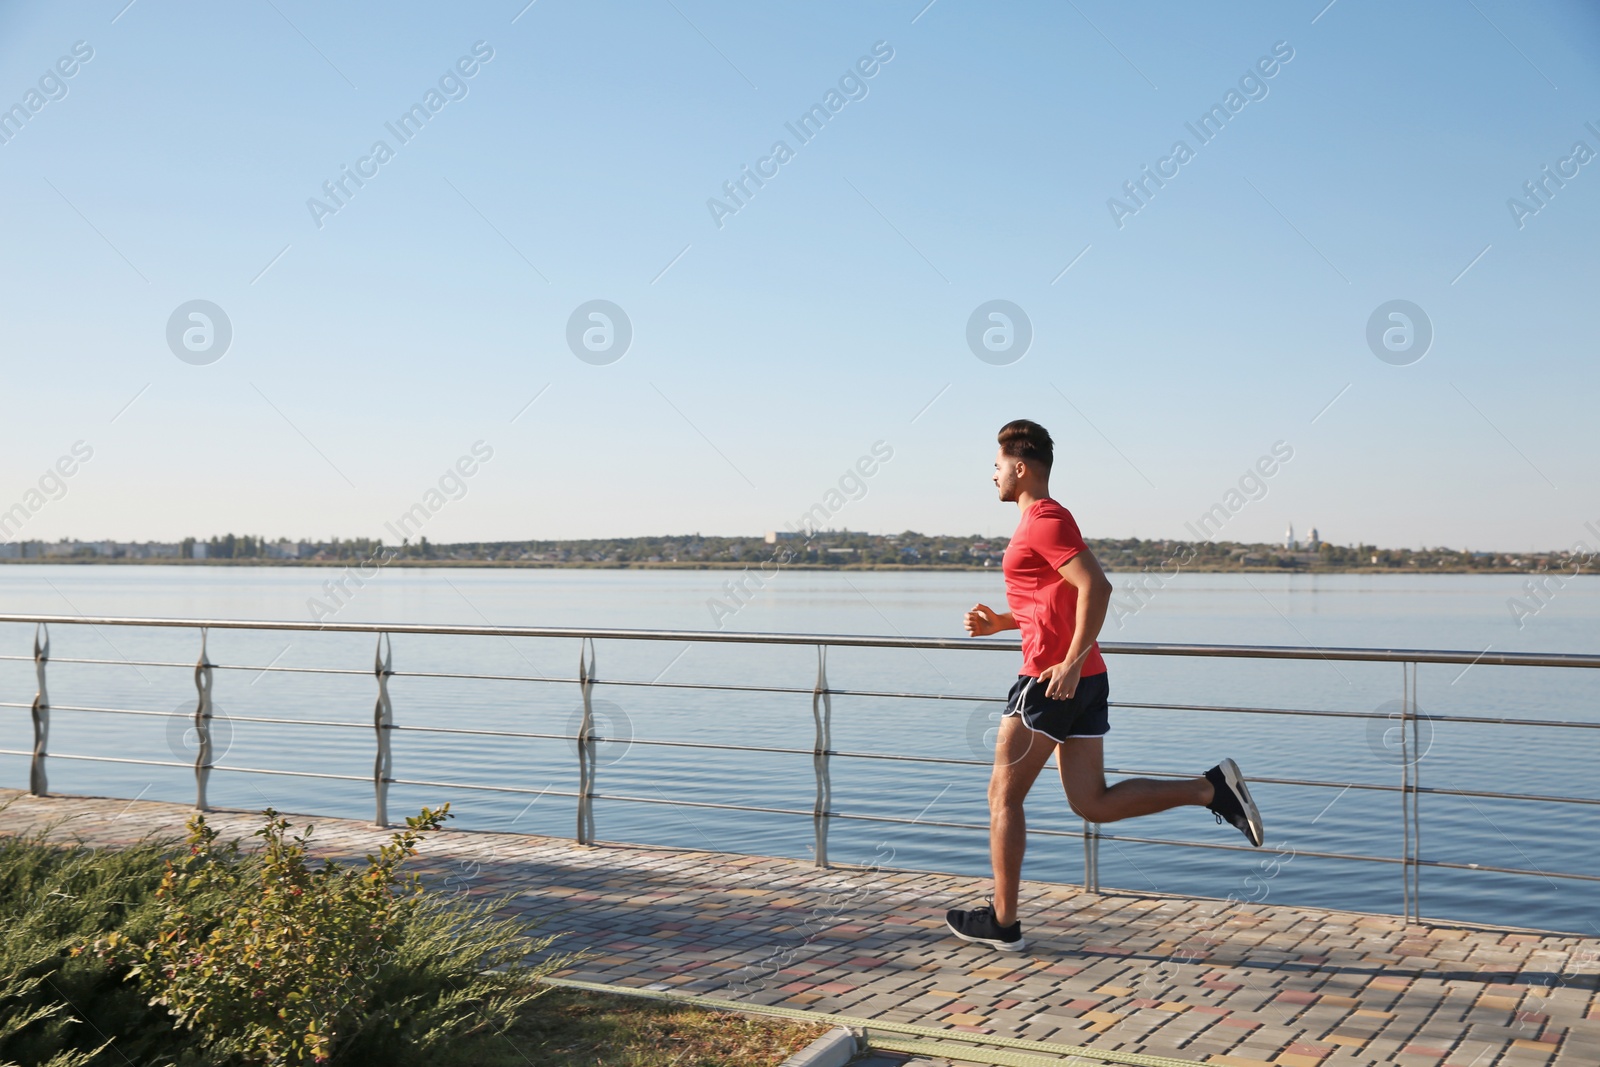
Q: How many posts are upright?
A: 7